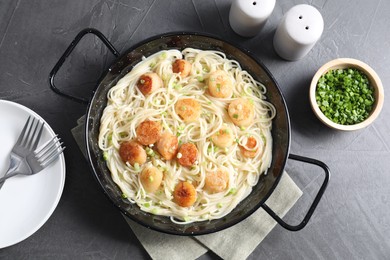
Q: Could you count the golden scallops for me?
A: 14